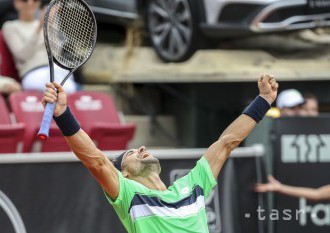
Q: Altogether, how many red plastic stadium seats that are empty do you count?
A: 3